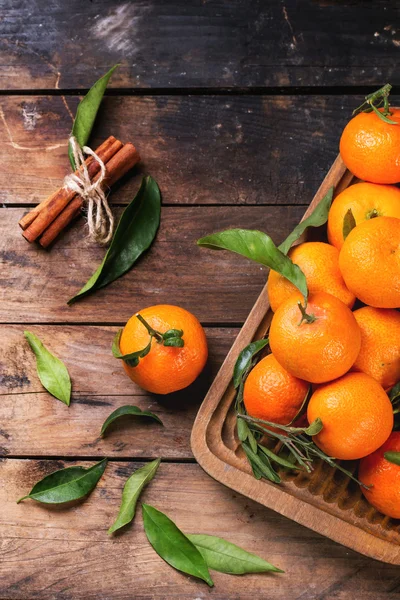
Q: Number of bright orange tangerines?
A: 10